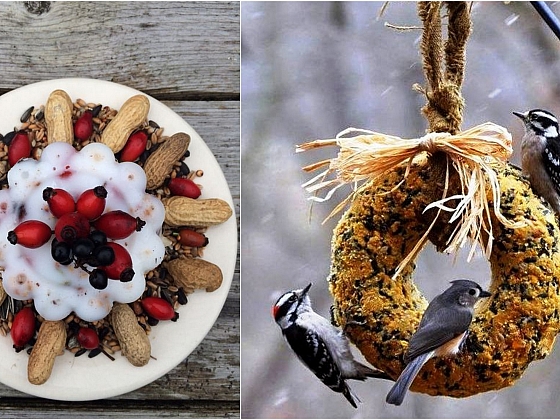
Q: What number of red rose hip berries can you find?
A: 14